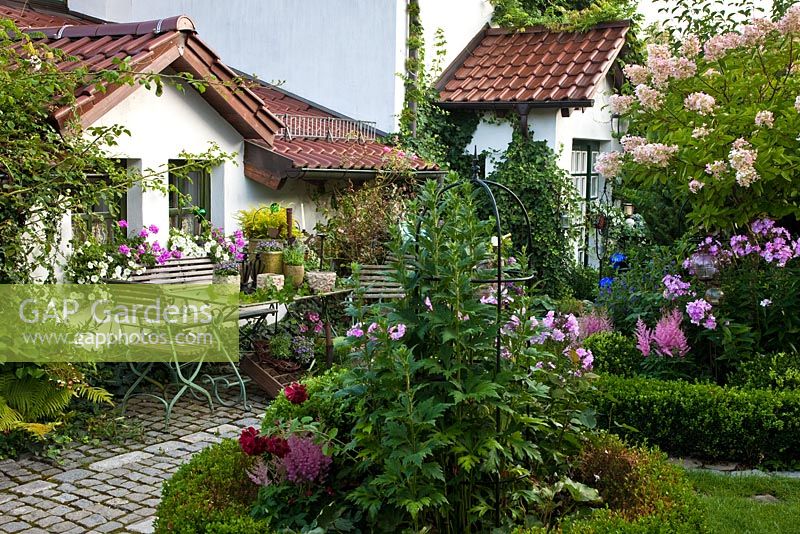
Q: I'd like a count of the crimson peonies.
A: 3